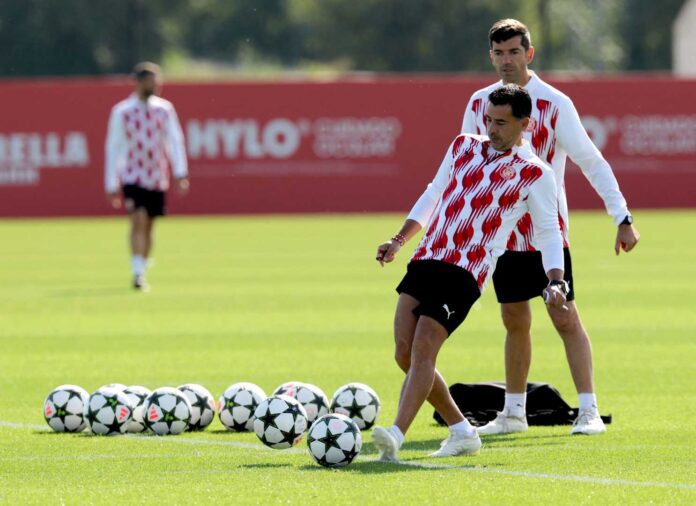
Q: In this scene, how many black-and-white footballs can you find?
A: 12